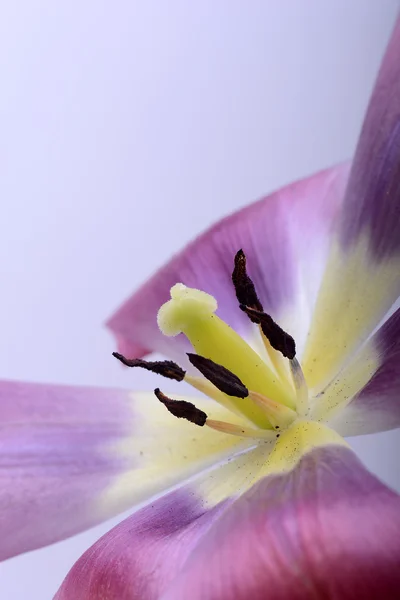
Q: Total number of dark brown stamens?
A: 5